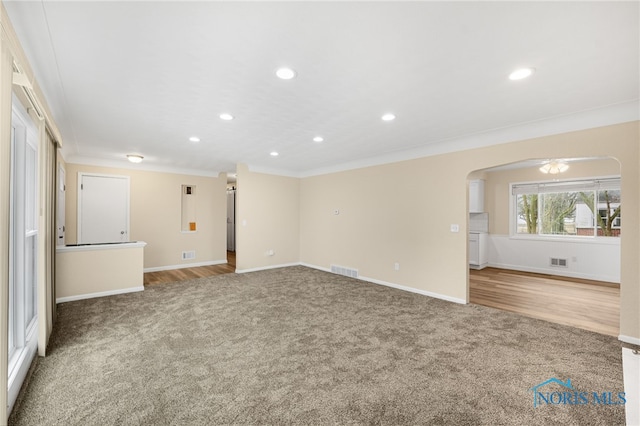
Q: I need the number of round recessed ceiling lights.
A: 7